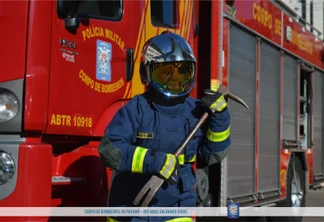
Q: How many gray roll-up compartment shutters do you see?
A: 4